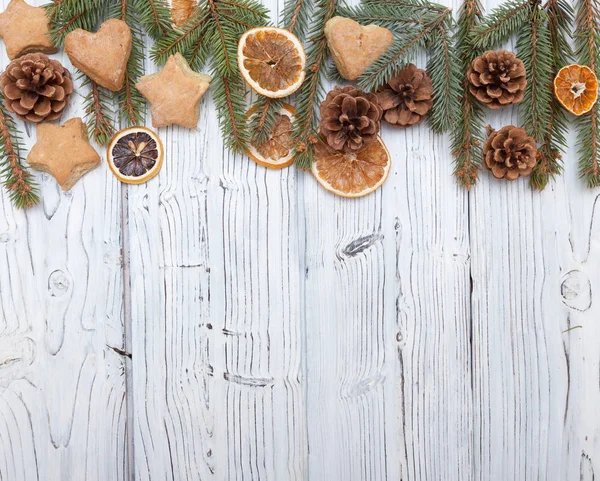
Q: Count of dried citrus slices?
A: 6